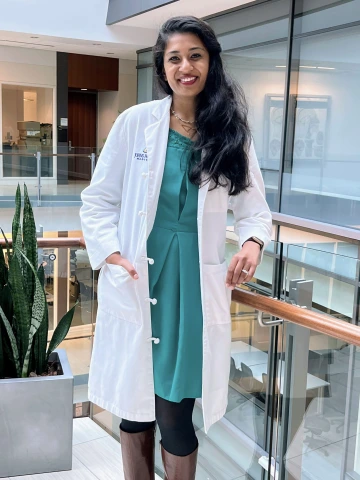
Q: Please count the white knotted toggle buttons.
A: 5